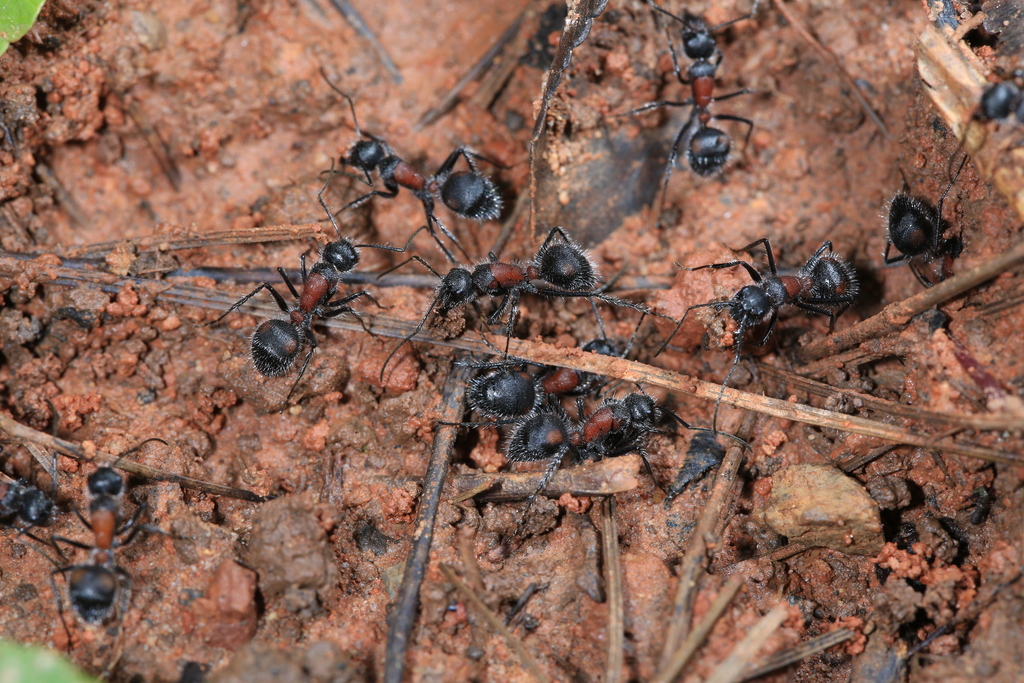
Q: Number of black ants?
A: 11